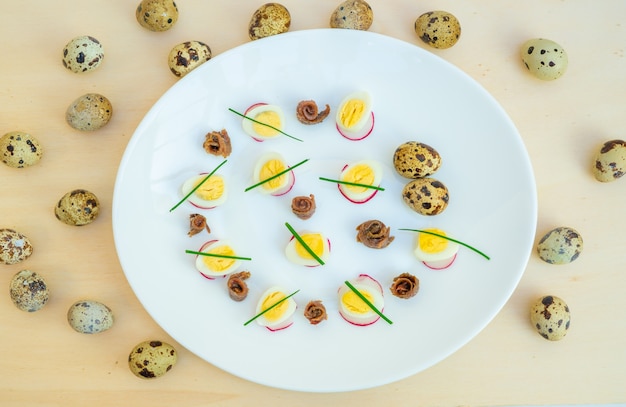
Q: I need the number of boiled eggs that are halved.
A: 10